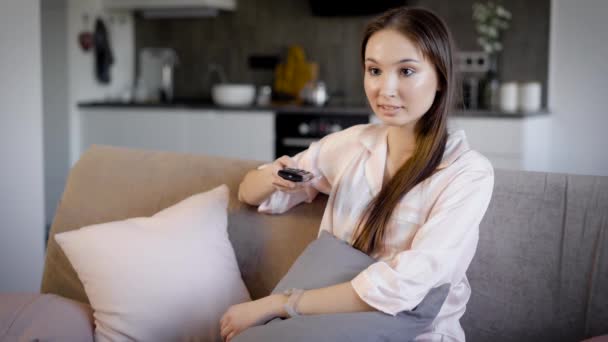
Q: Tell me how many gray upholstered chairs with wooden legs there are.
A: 0